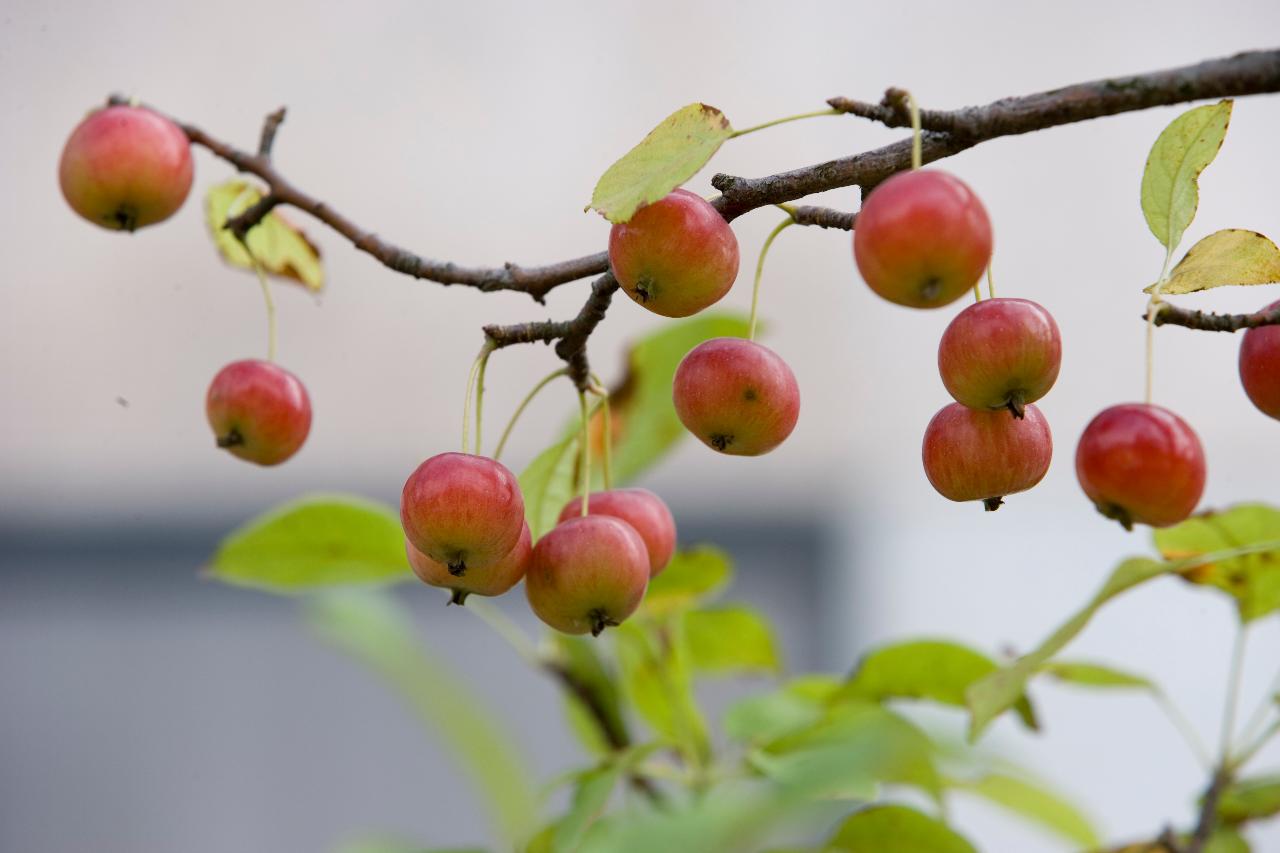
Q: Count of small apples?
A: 13